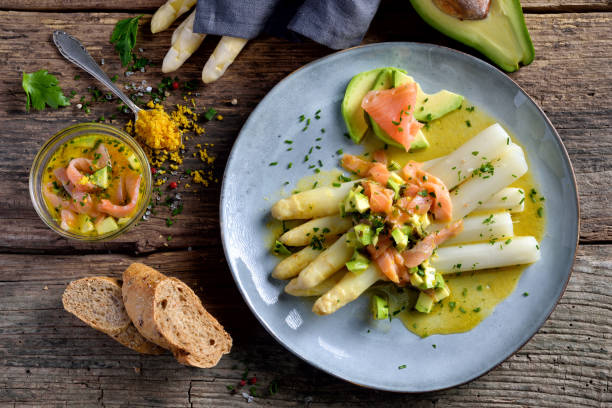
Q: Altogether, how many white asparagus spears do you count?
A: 9